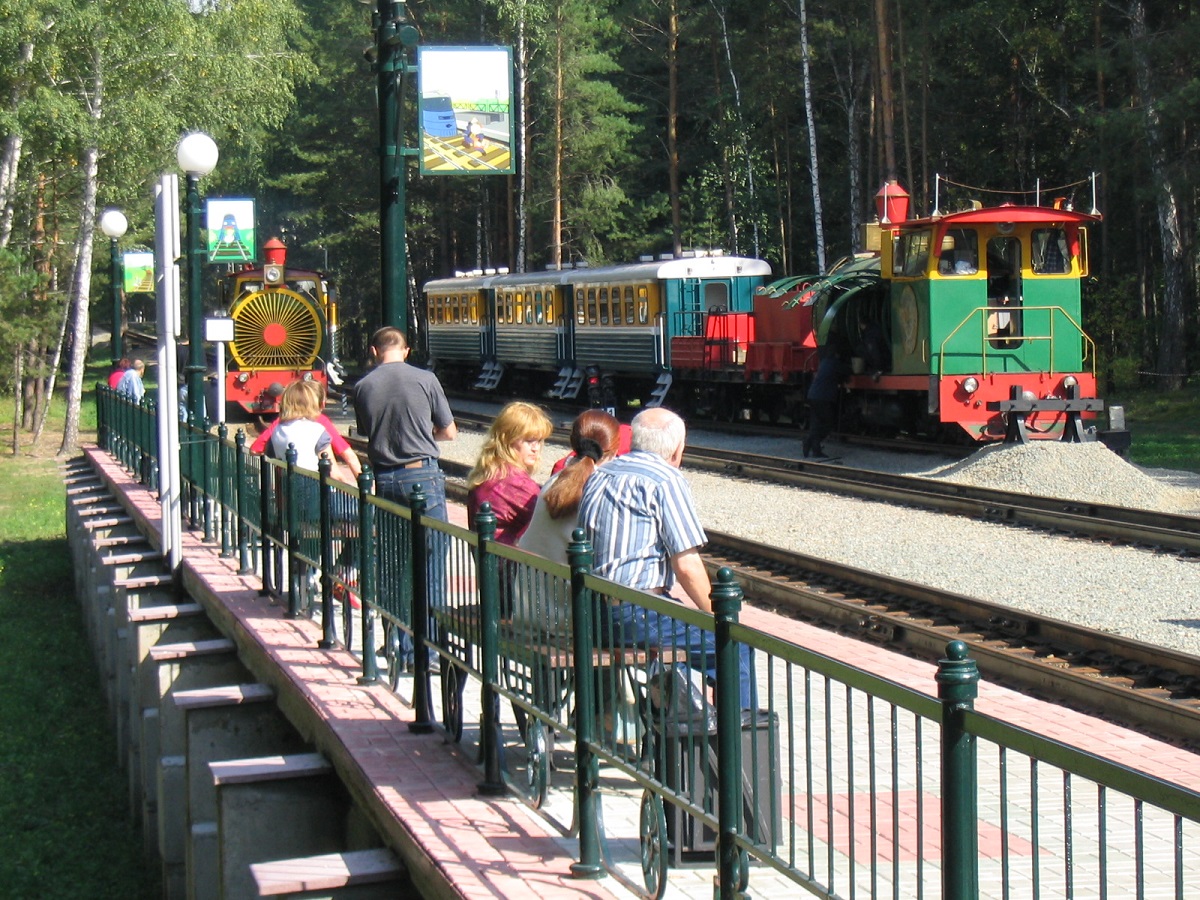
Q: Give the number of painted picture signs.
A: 3